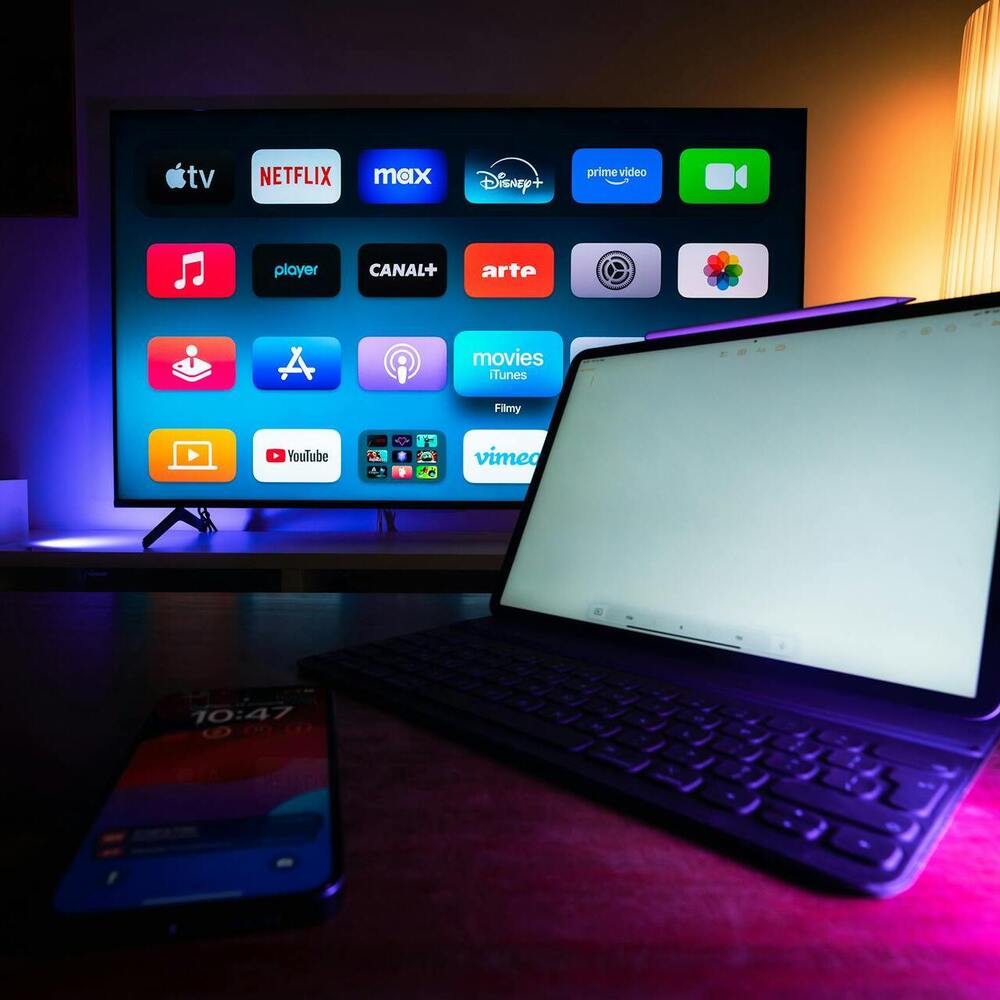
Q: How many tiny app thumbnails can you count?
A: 9